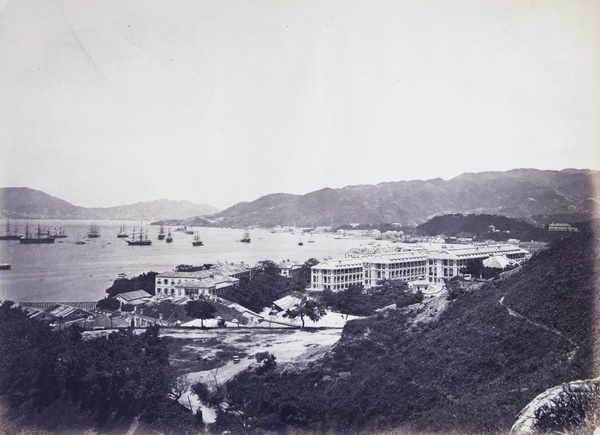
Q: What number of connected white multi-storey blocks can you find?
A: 3